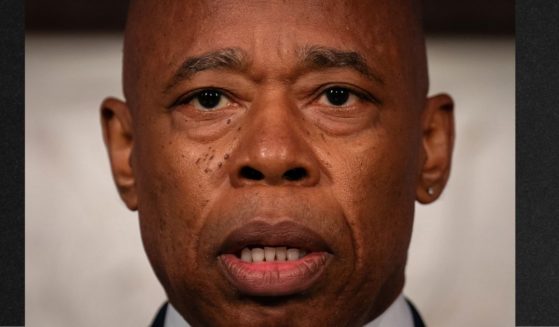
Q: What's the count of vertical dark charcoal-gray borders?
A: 2